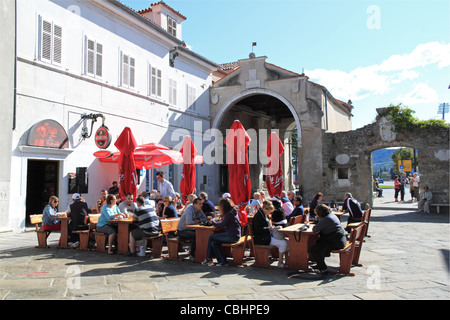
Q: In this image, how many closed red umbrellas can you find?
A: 4